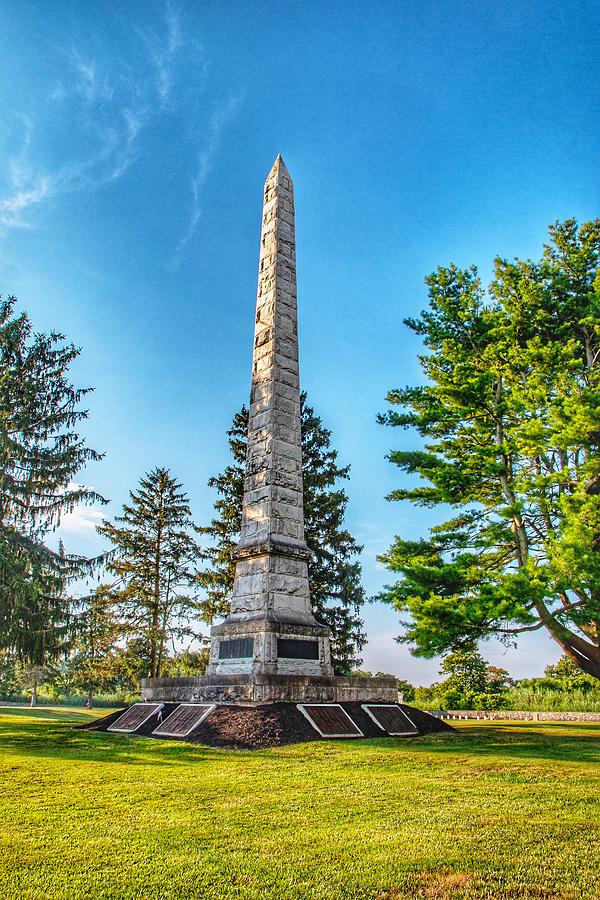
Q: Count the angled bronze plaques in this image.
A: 4